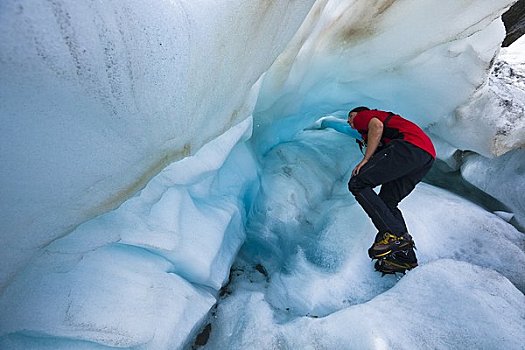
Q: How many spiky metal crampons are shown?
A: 2